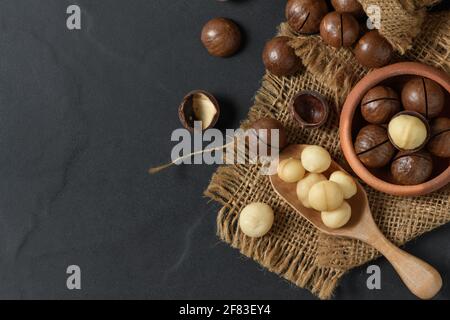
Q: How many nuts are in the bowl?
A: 6